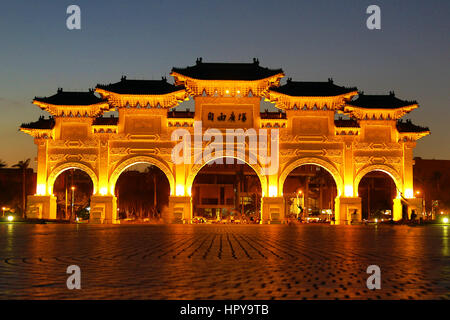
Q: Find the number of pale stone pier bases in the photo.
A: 6